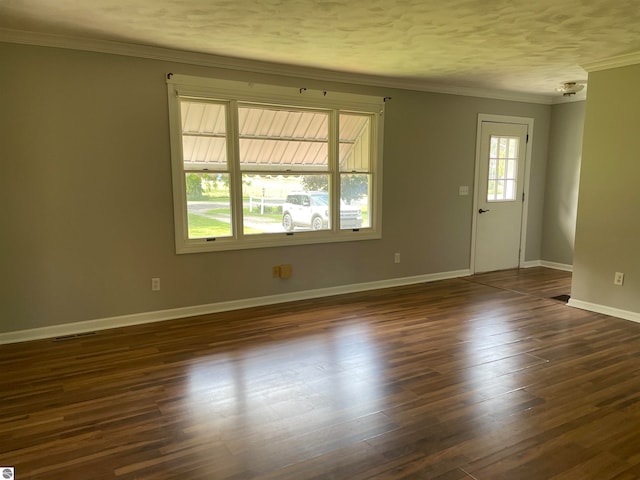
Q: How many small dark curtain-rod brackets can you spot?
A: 4